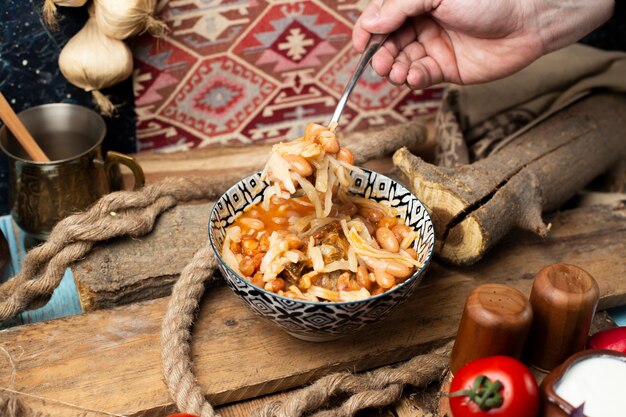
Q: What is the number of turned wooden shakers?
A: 2